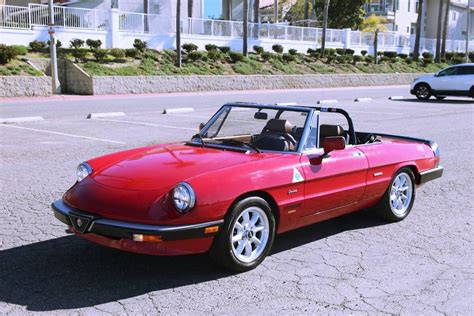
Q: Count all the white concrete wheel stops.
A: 7